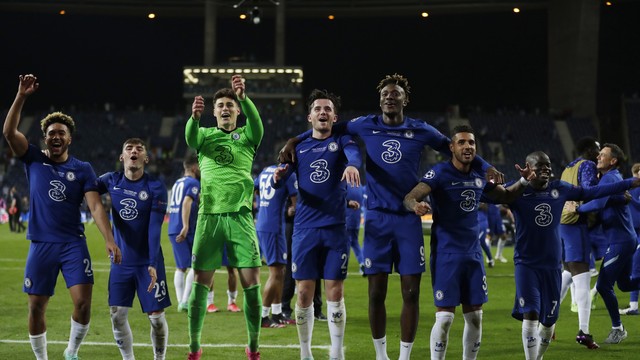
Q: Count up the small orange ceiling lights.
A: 7